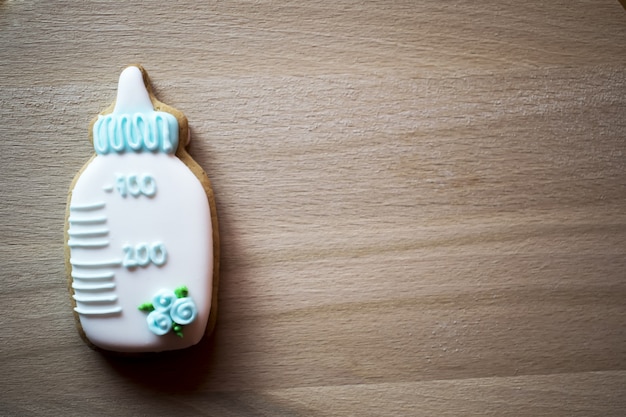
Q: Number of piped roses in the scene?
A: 3